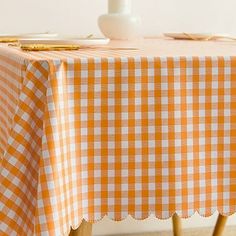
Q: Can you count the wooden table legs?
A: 3